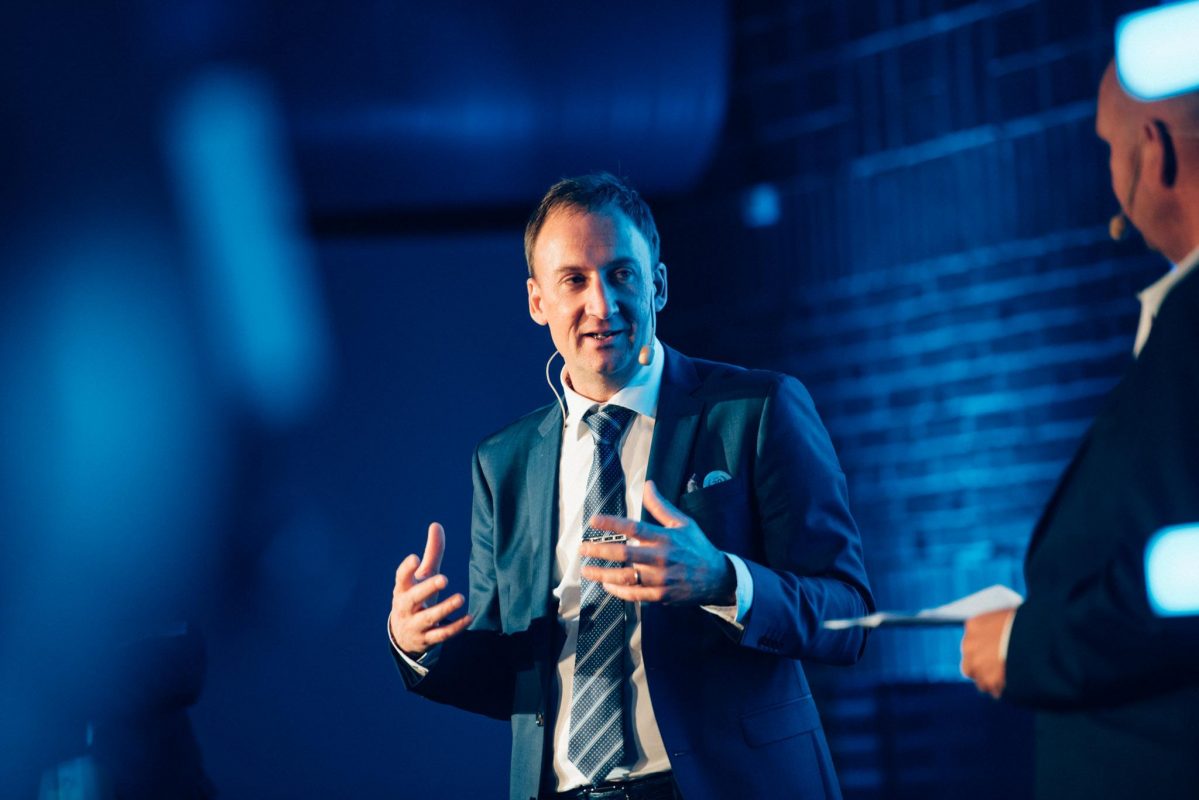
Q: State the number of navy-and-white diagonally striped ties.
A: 1